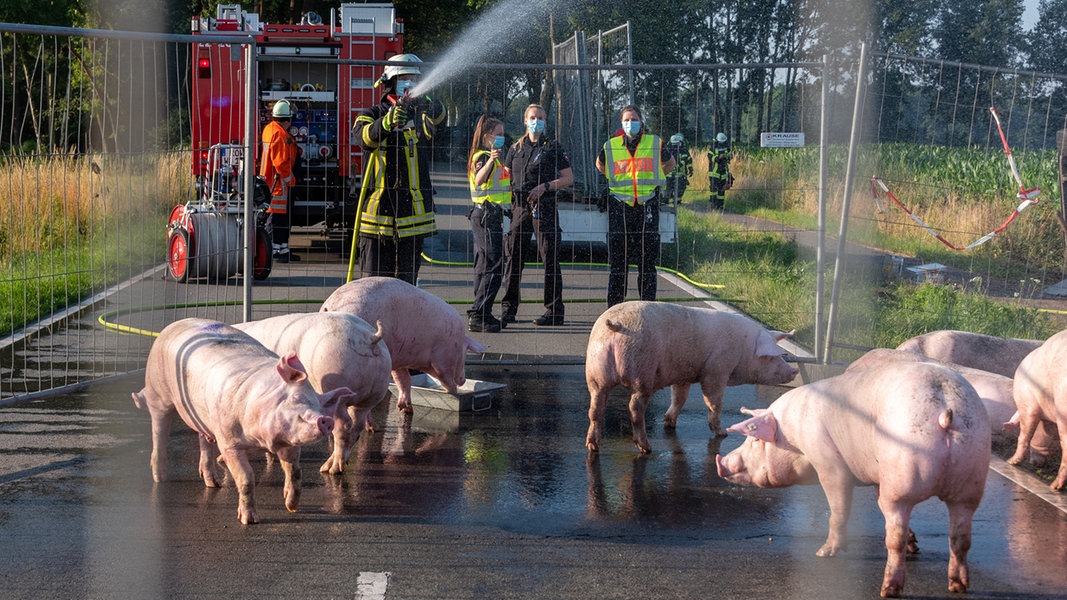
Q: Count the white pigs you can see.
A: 8